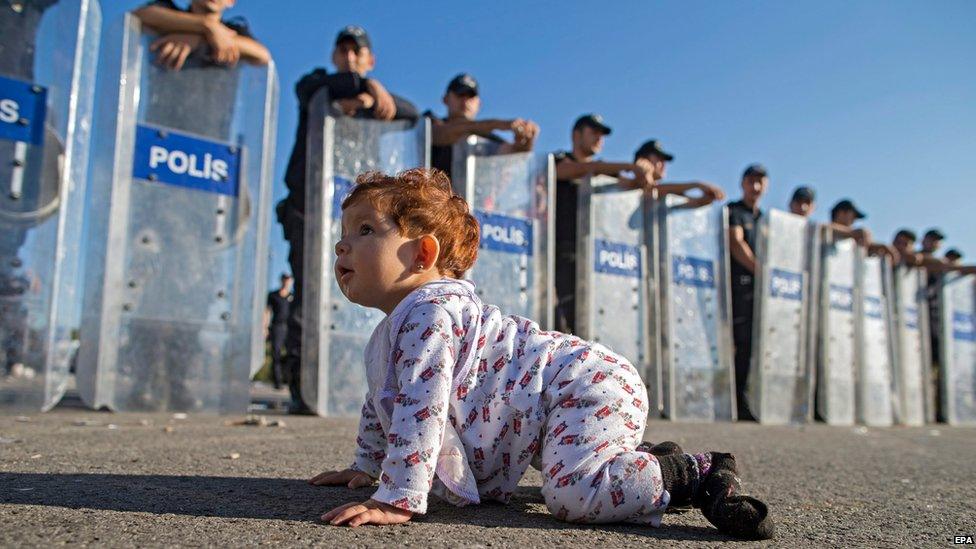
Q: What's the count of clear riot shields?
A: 11